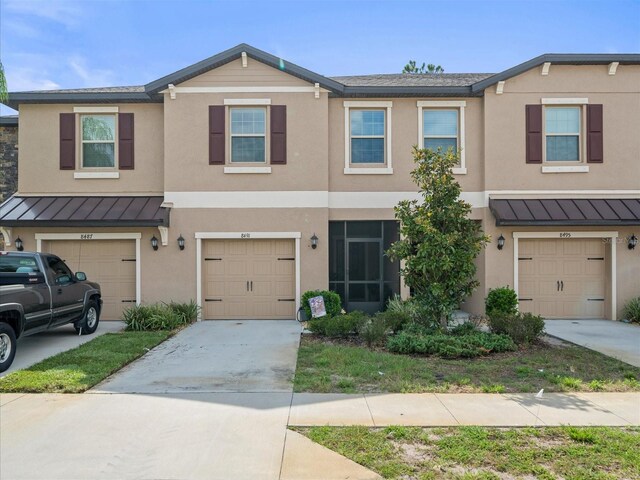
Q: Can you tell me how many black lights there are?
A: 6